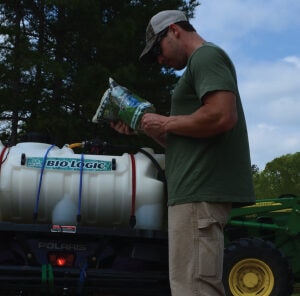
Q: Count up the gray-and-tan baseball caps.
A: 1